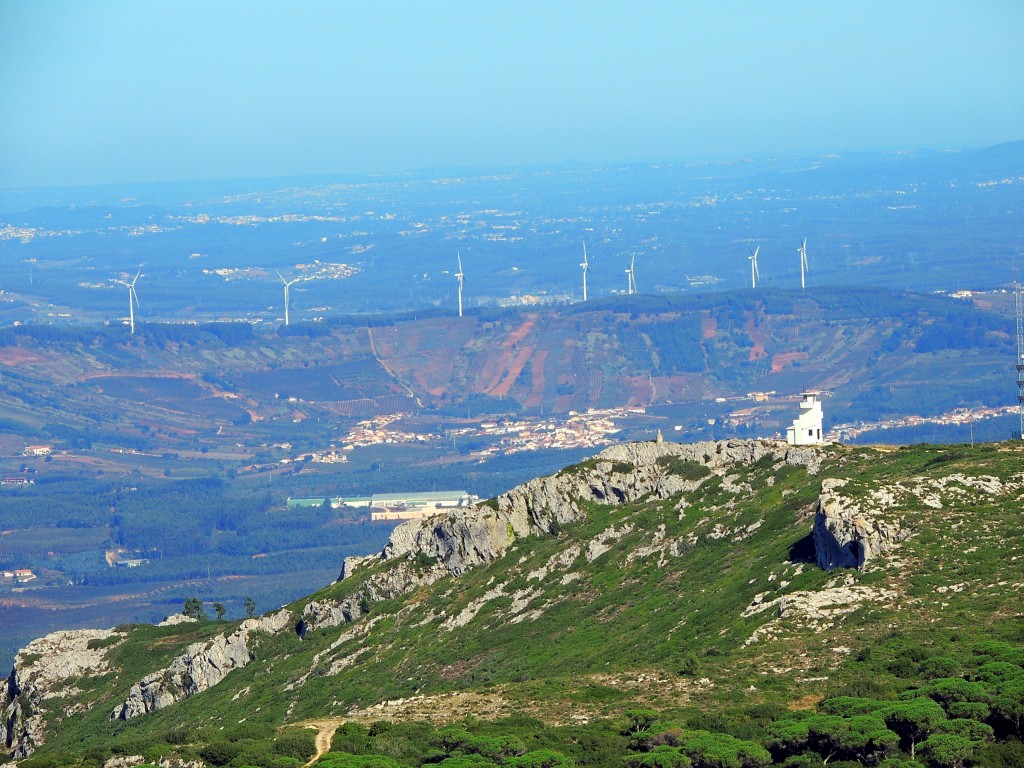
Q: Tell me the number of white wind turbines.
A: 7